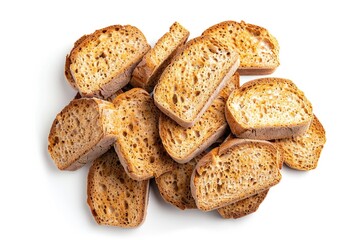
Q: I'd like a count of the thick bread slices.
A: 13